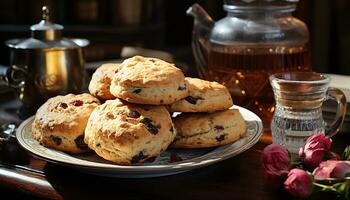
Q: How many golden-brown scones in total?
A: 6